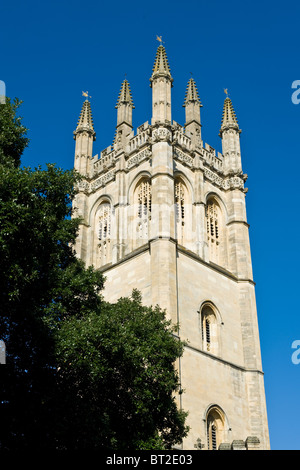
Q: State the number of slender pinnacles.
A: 5